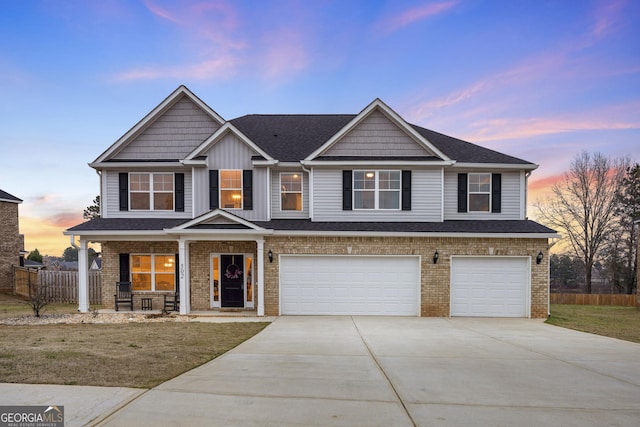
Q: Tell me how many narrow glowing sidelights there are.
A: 2